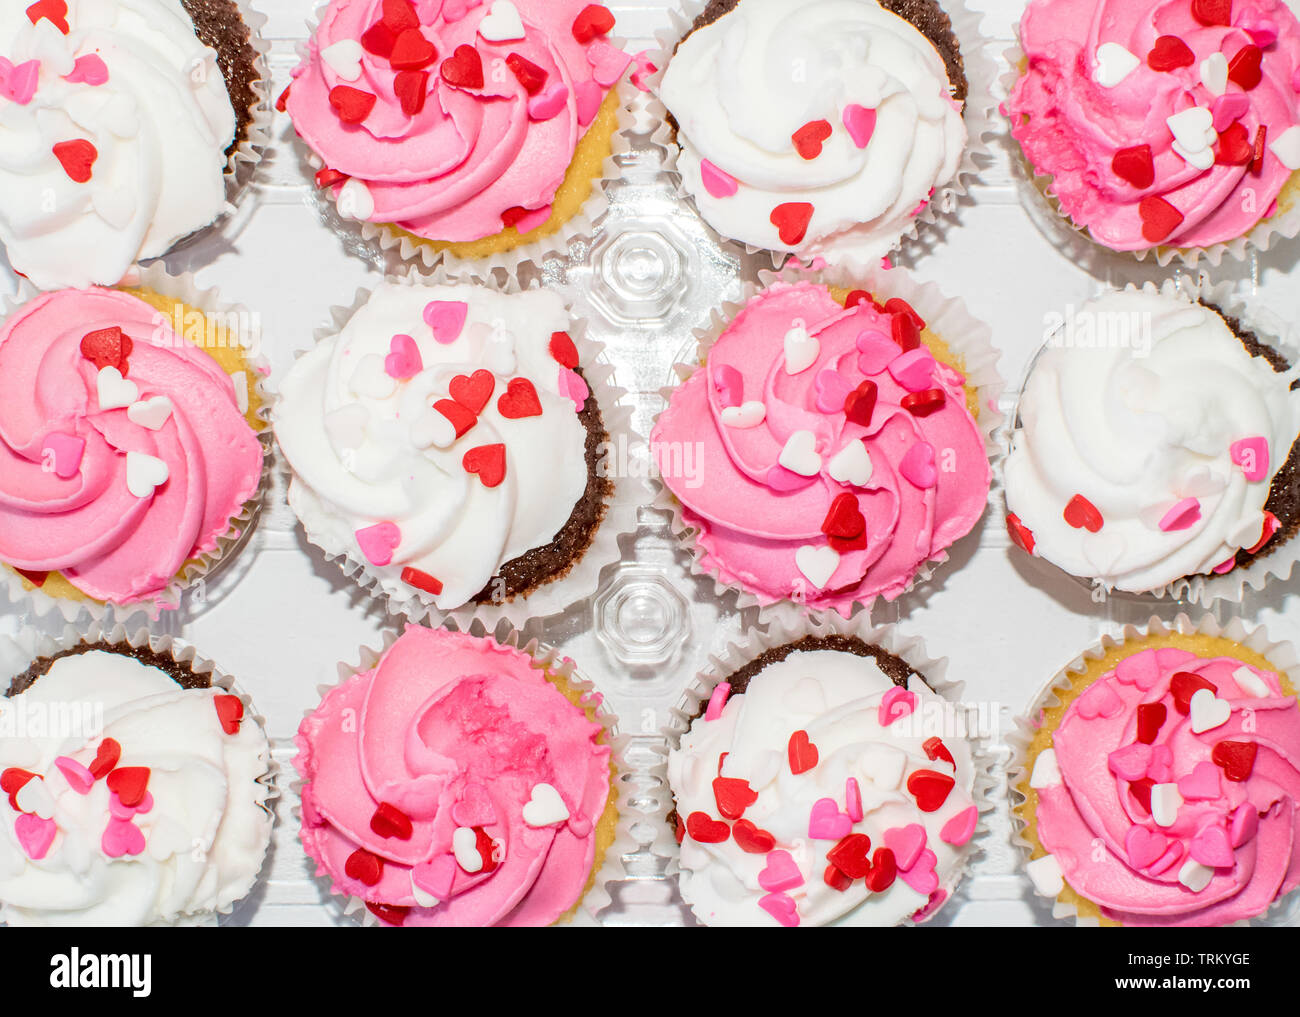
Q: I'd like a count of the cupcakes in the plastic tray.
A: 12